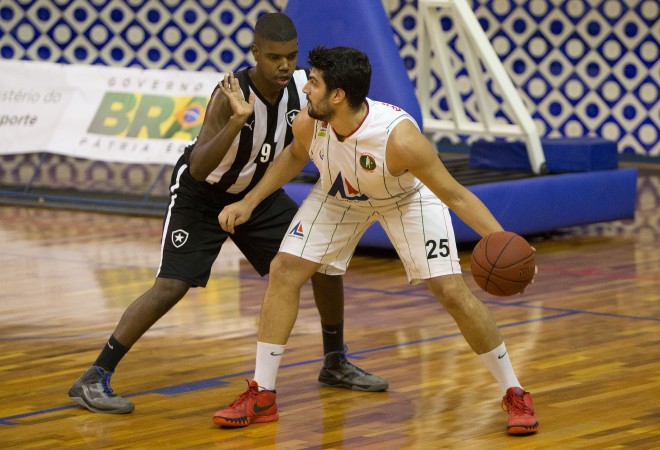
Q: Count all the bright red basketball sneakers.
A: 2